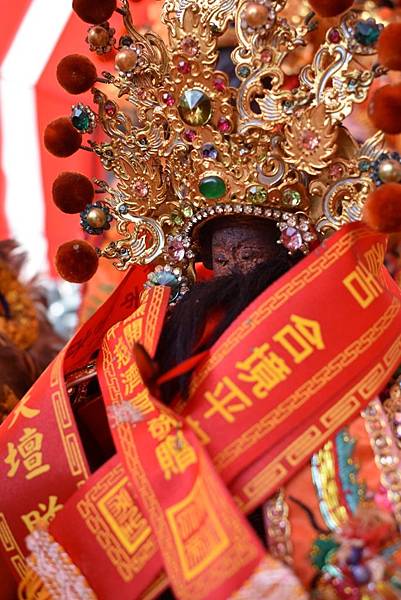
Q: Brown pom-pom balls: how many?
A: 9